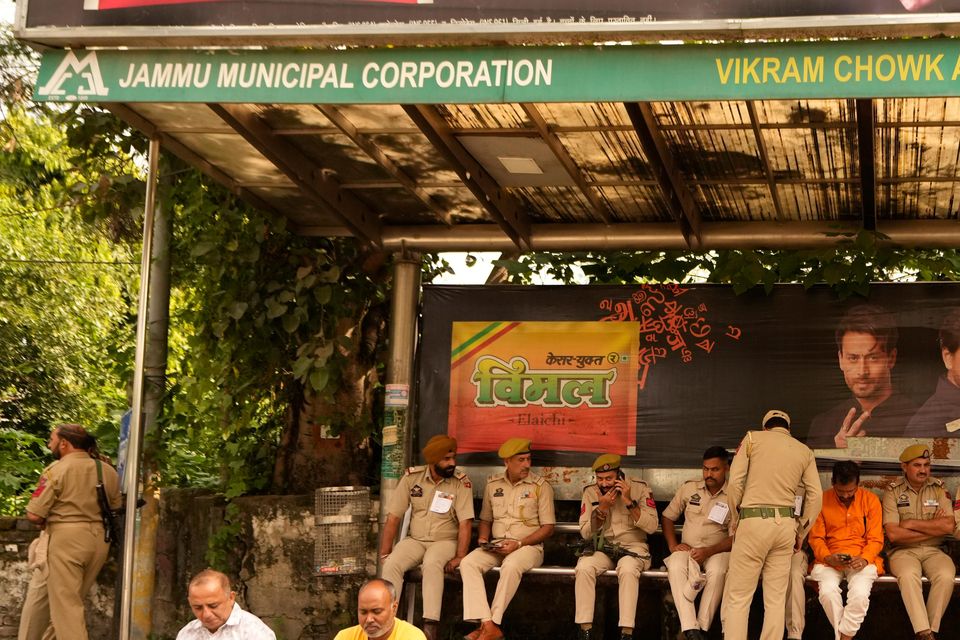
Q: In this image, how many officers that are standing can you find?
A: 2